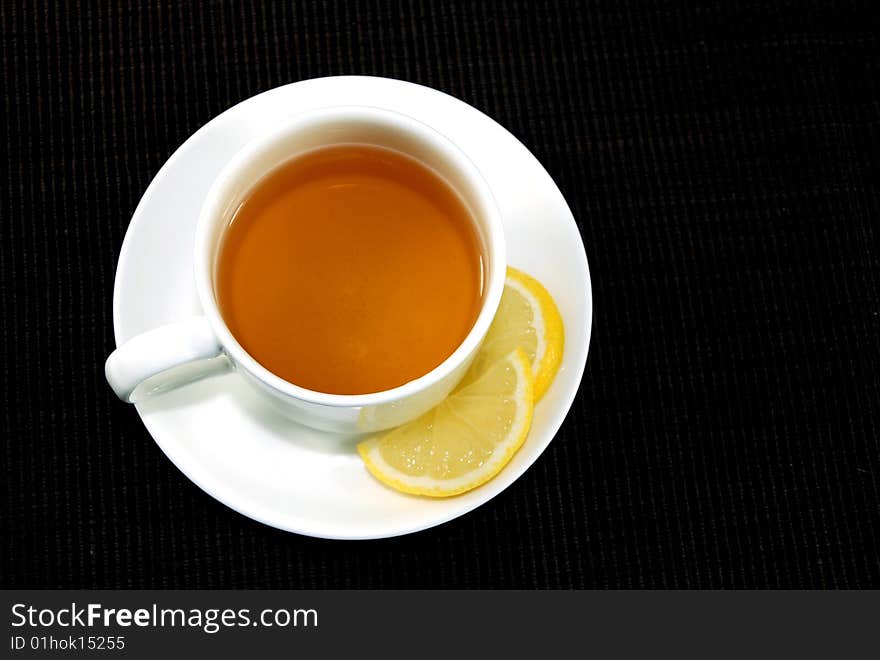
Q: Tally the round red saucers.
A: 0